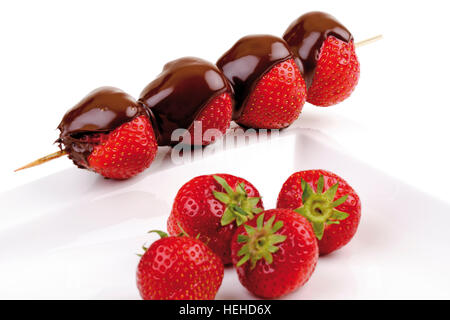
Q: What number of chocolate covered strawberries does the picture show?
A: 4